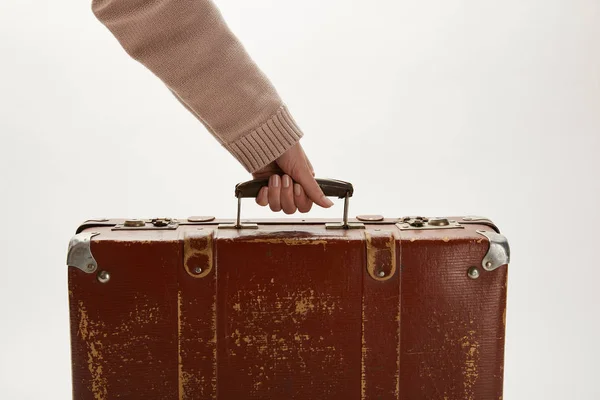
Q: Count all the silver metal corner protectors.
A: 2